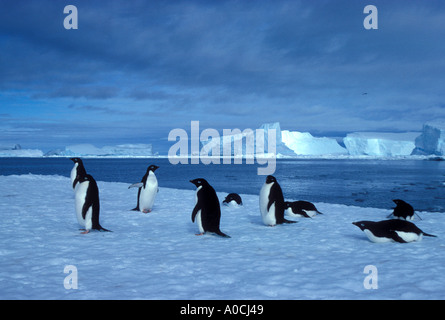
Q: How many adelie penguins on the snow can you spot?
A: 9